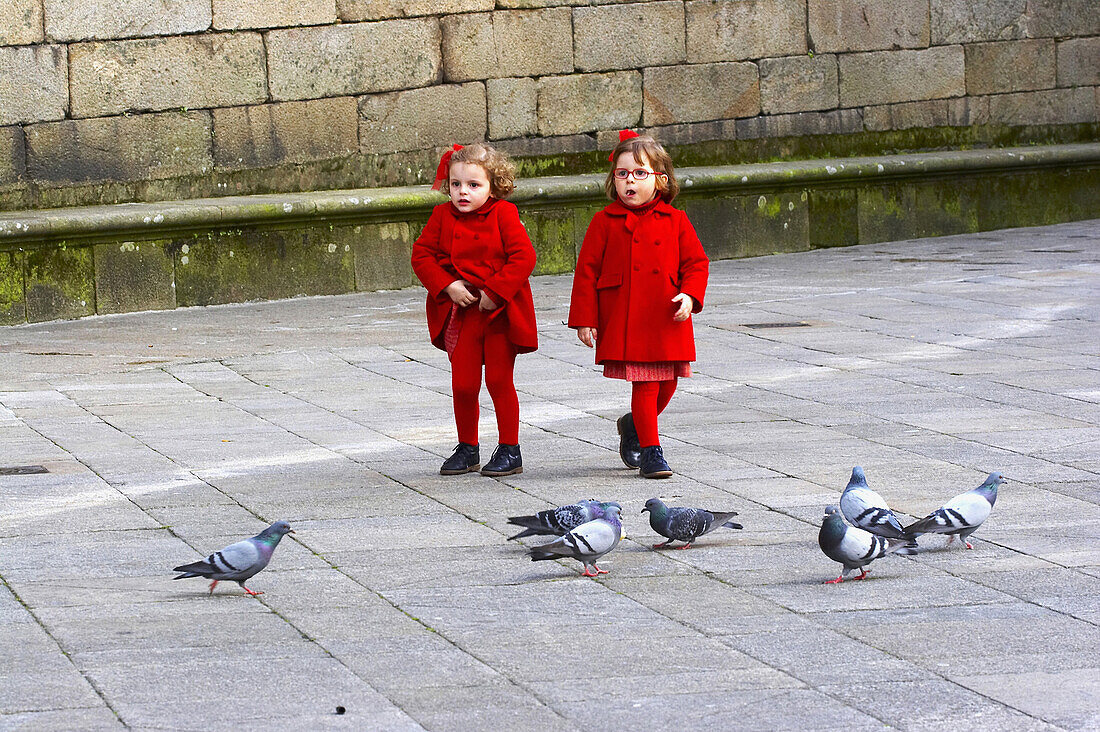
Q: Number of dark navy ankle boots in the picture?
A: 4